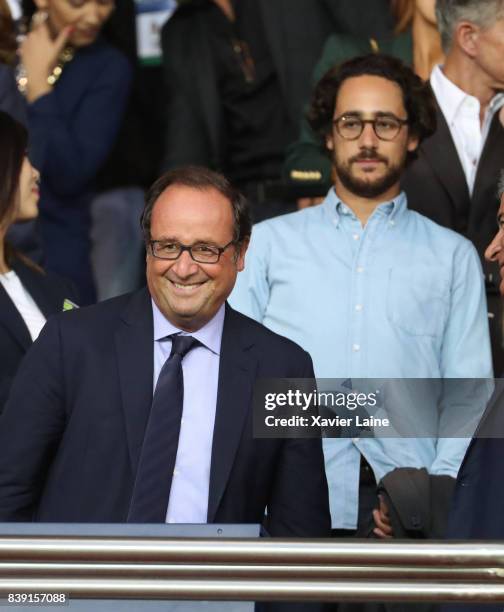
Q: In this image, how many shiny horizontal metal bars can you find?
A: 3